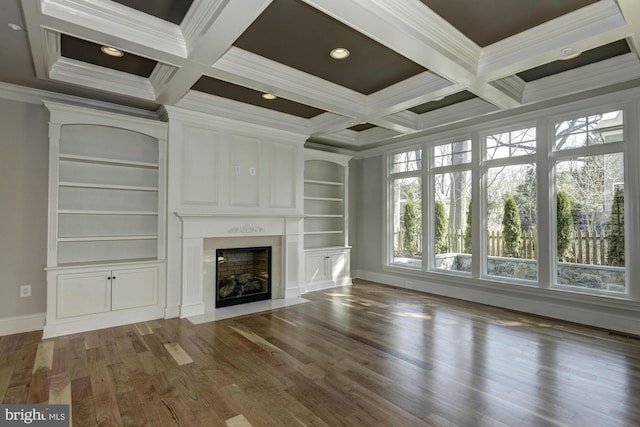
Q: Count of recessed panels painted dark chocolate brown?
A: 8